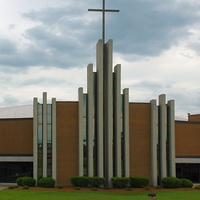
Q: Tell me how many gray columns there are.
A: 12